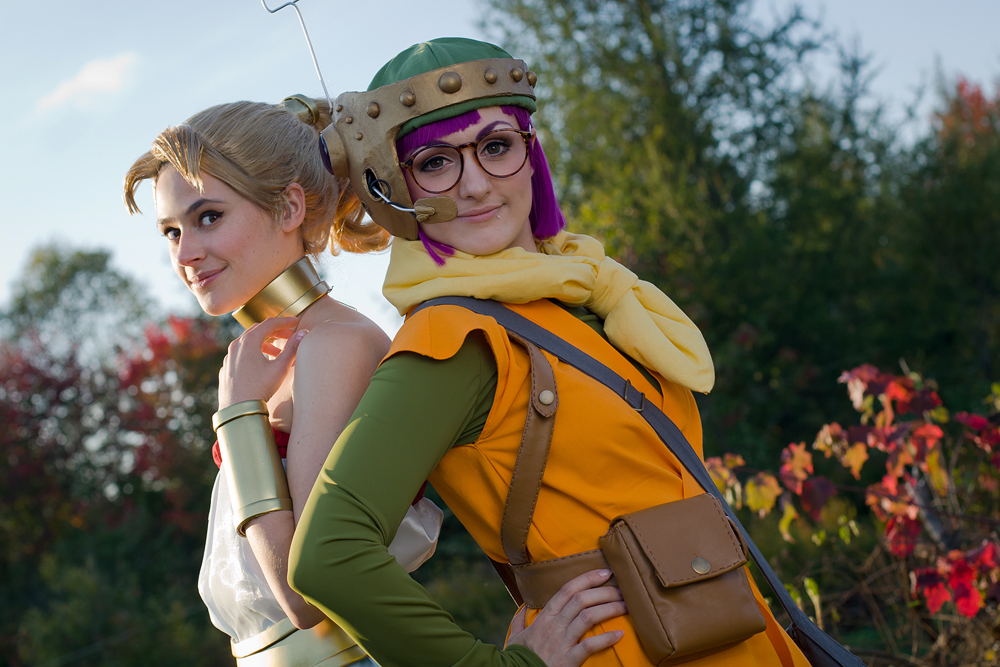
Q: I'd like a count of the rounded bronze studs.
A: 9